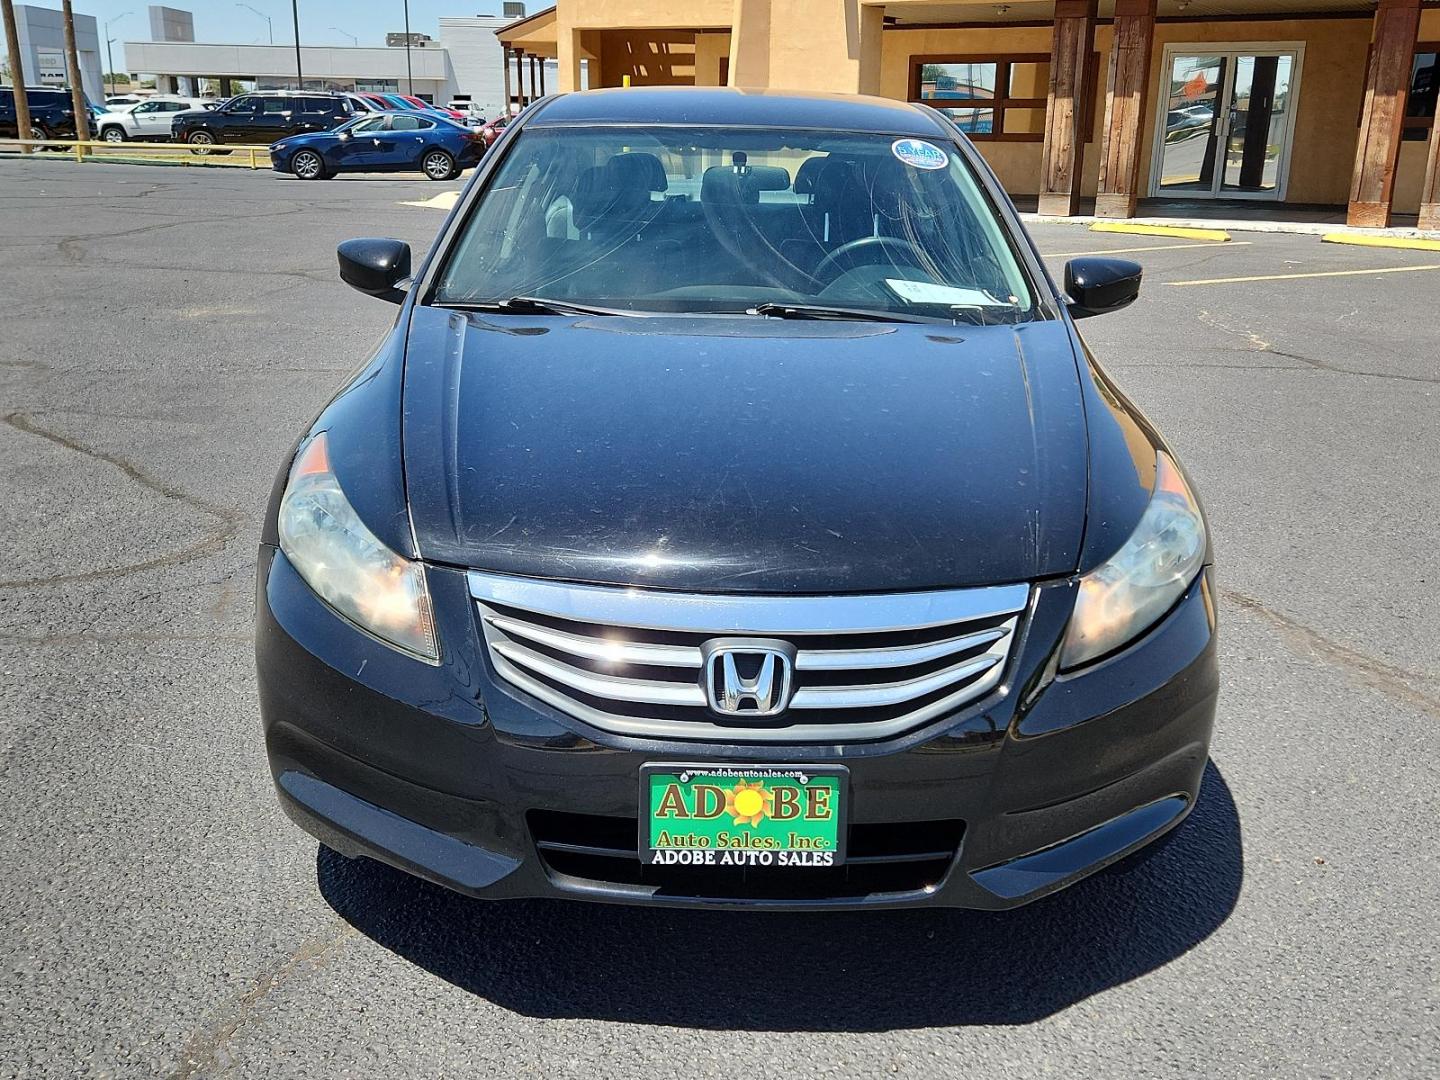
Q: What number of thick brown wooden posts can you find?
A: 4